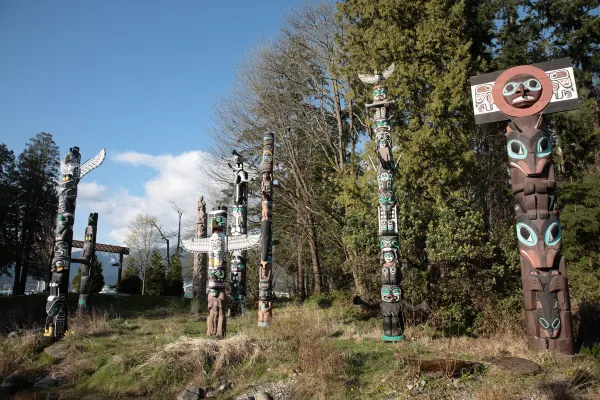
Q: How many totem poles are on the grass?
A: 8